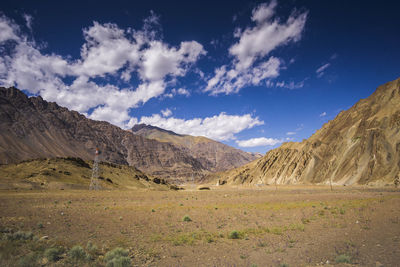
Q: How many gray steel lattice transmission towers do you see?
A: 1